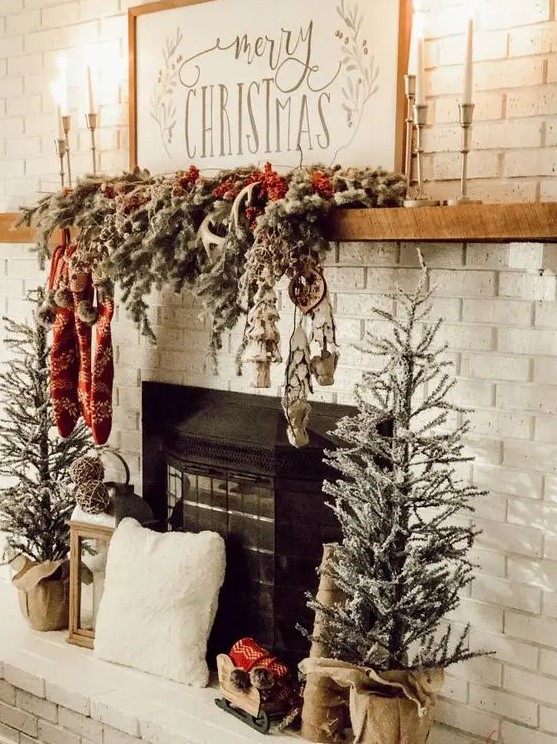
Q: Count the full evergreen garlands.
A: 1